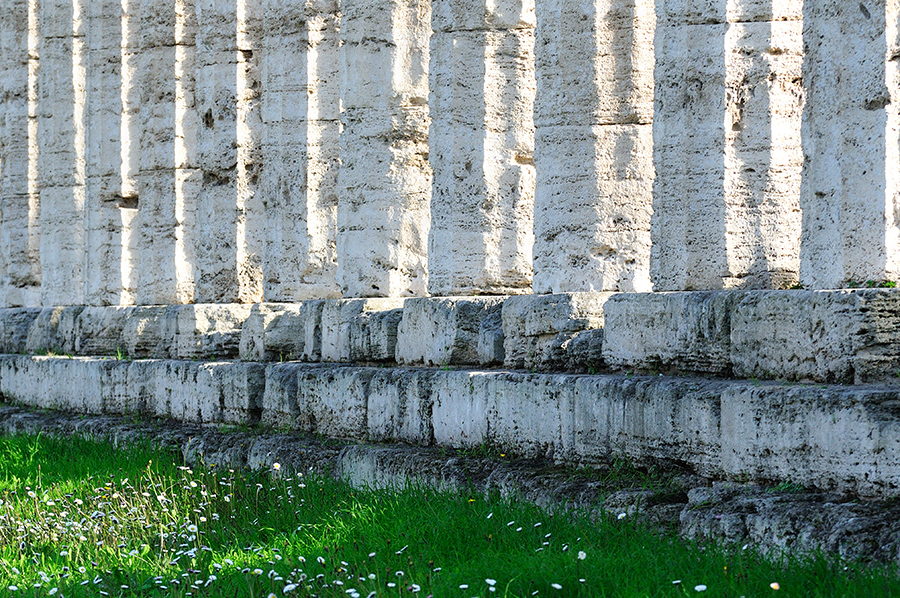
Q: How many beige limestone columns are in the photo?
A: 11